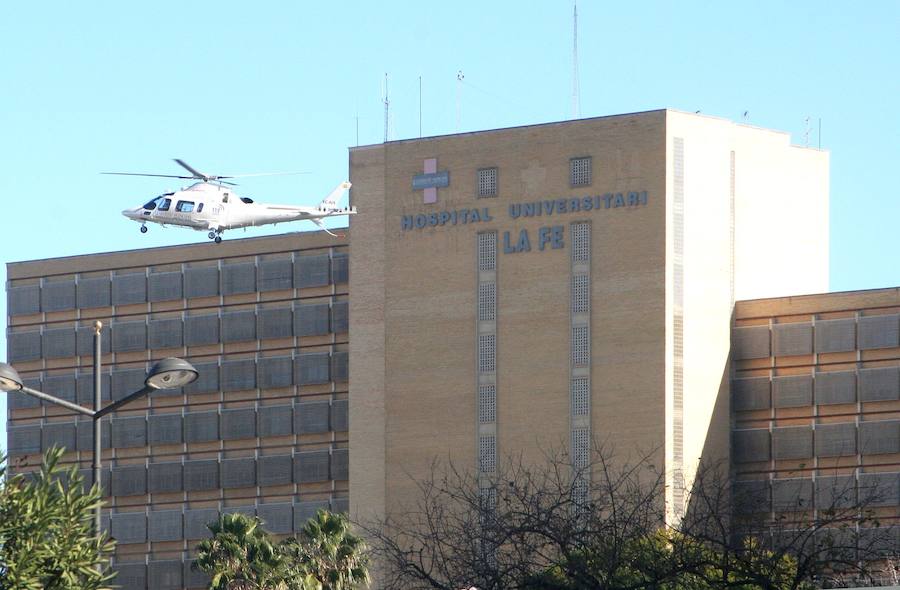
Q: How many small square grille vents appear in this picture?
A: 2